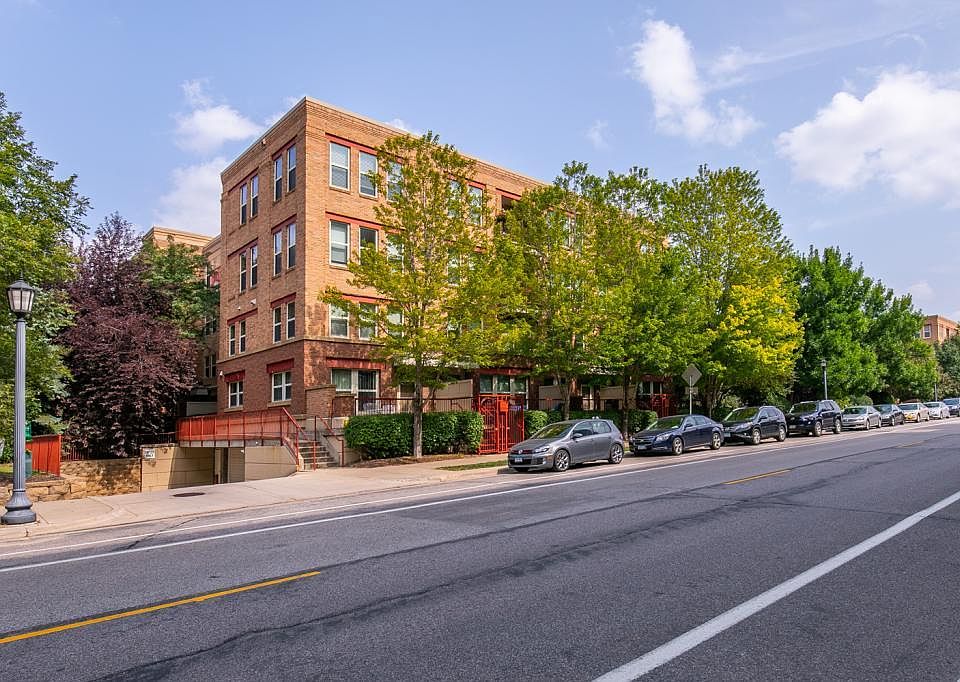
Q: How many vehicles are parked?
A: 9